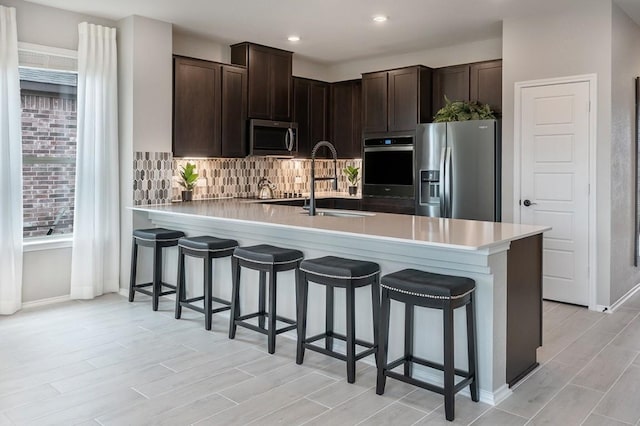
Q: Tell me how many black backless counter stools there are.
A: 5